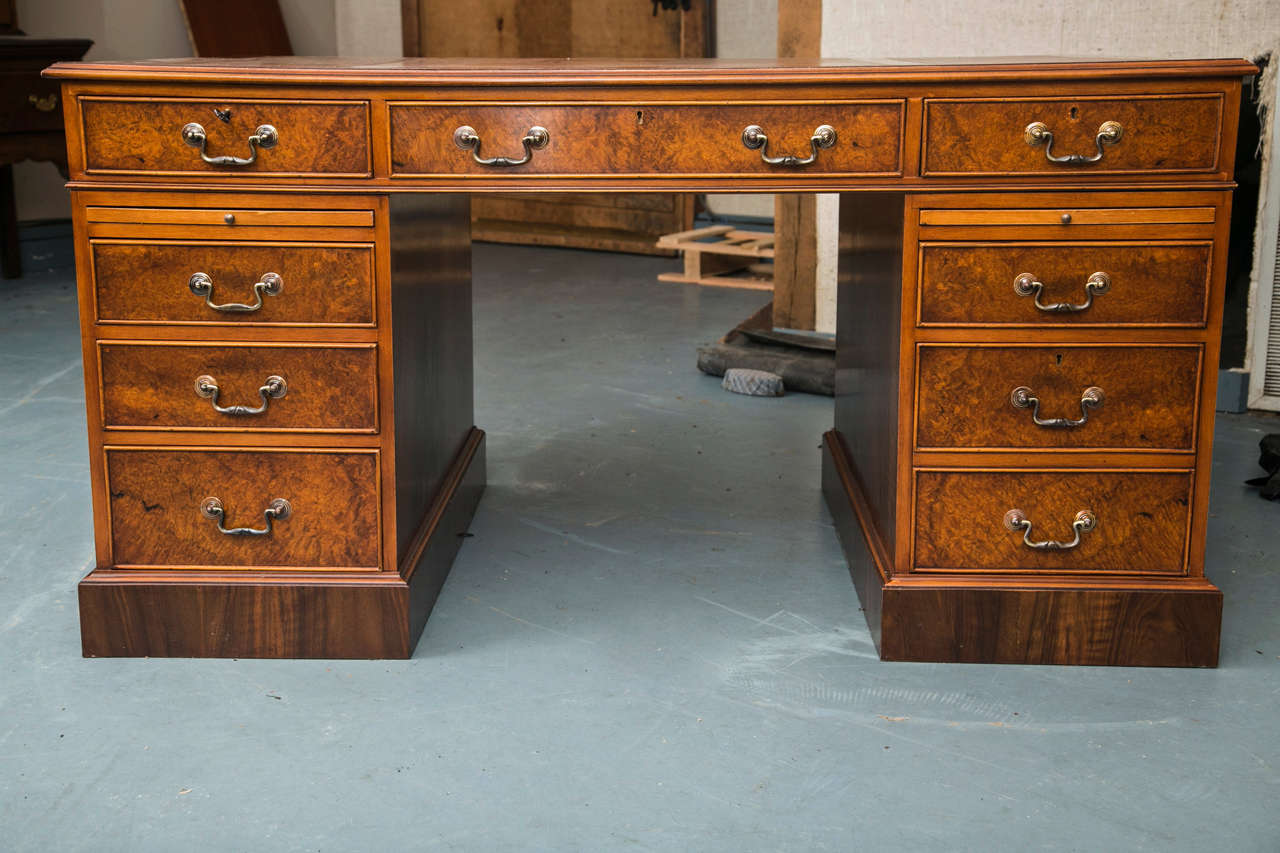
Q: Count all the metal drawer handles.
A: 10